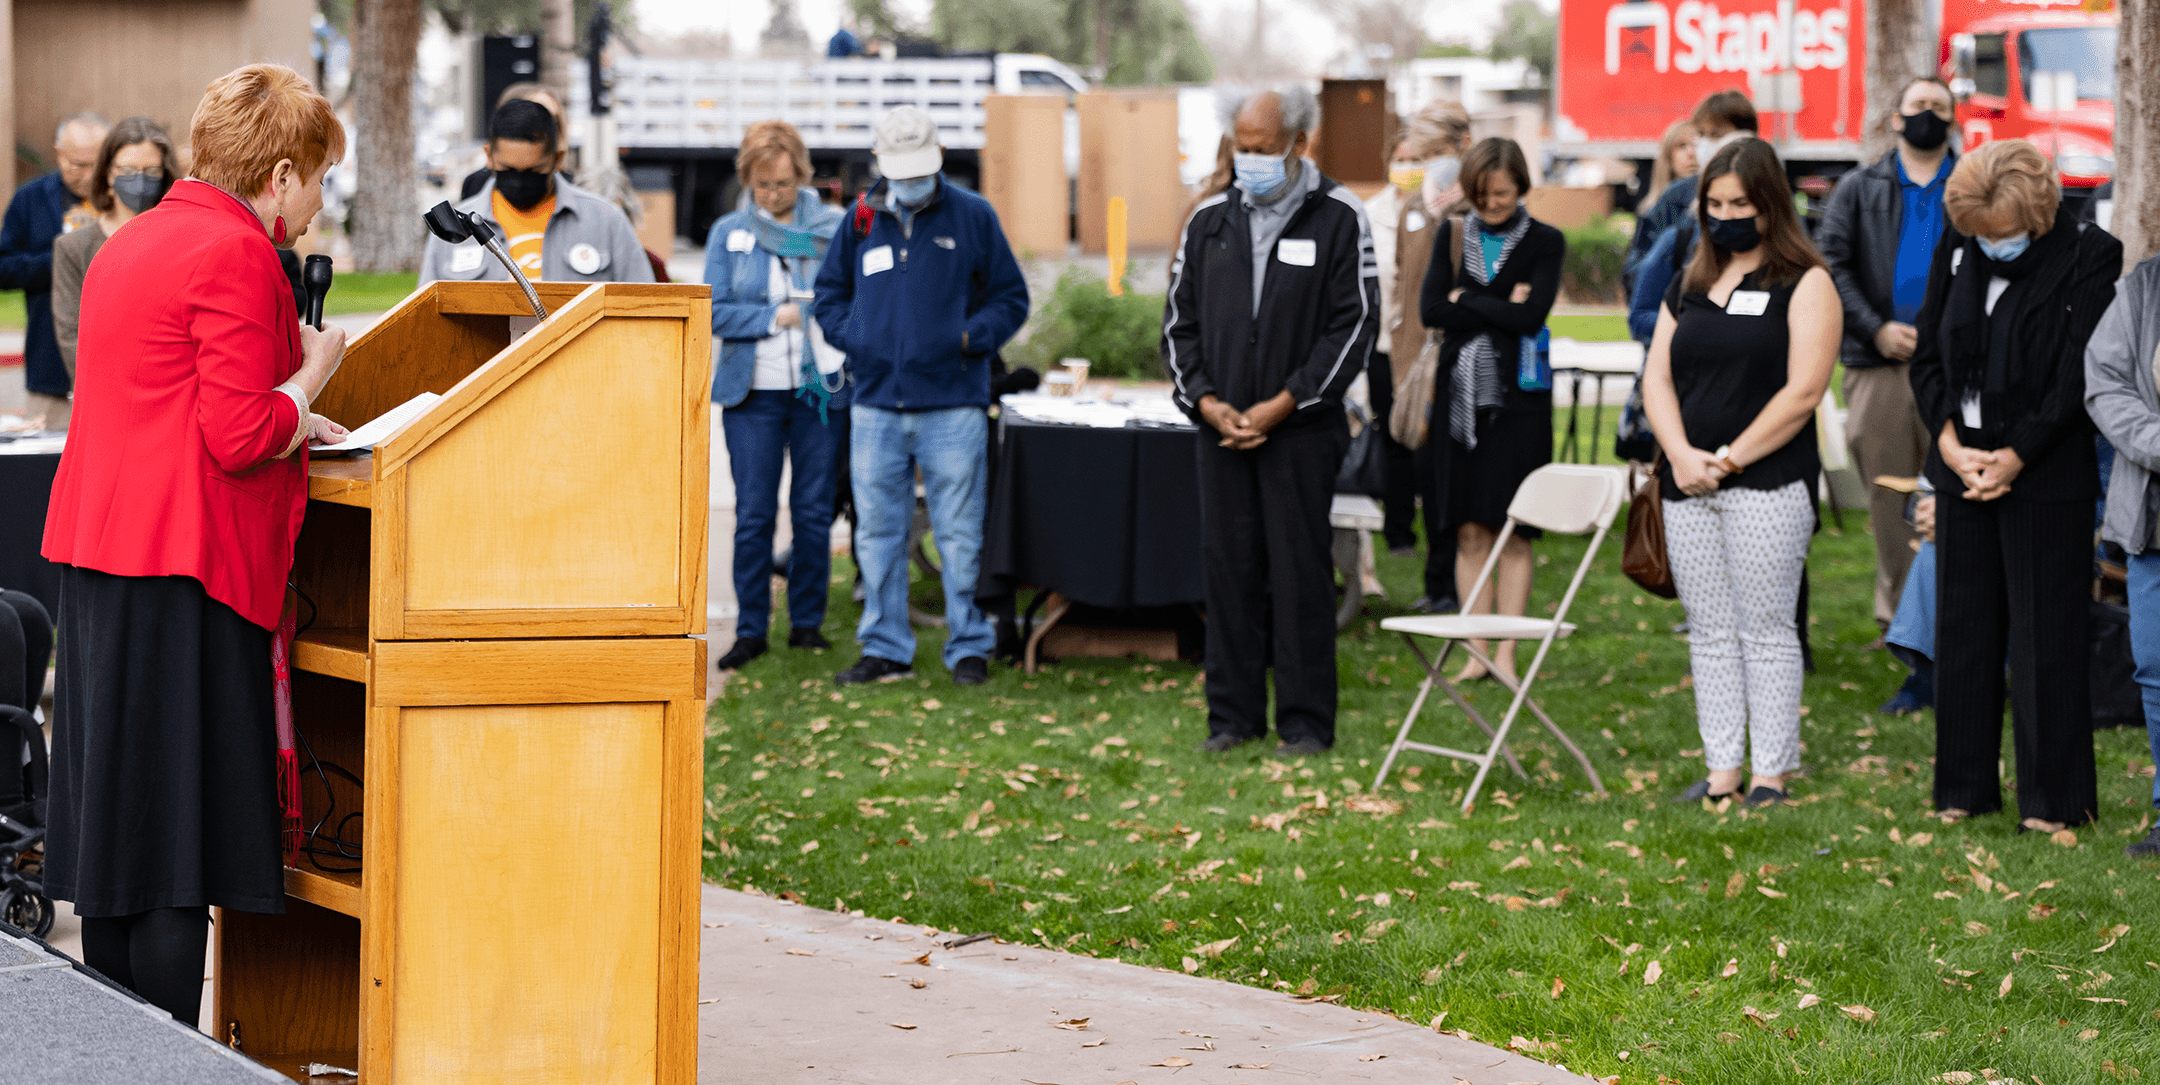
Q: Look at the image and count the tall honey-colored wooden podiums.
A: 1